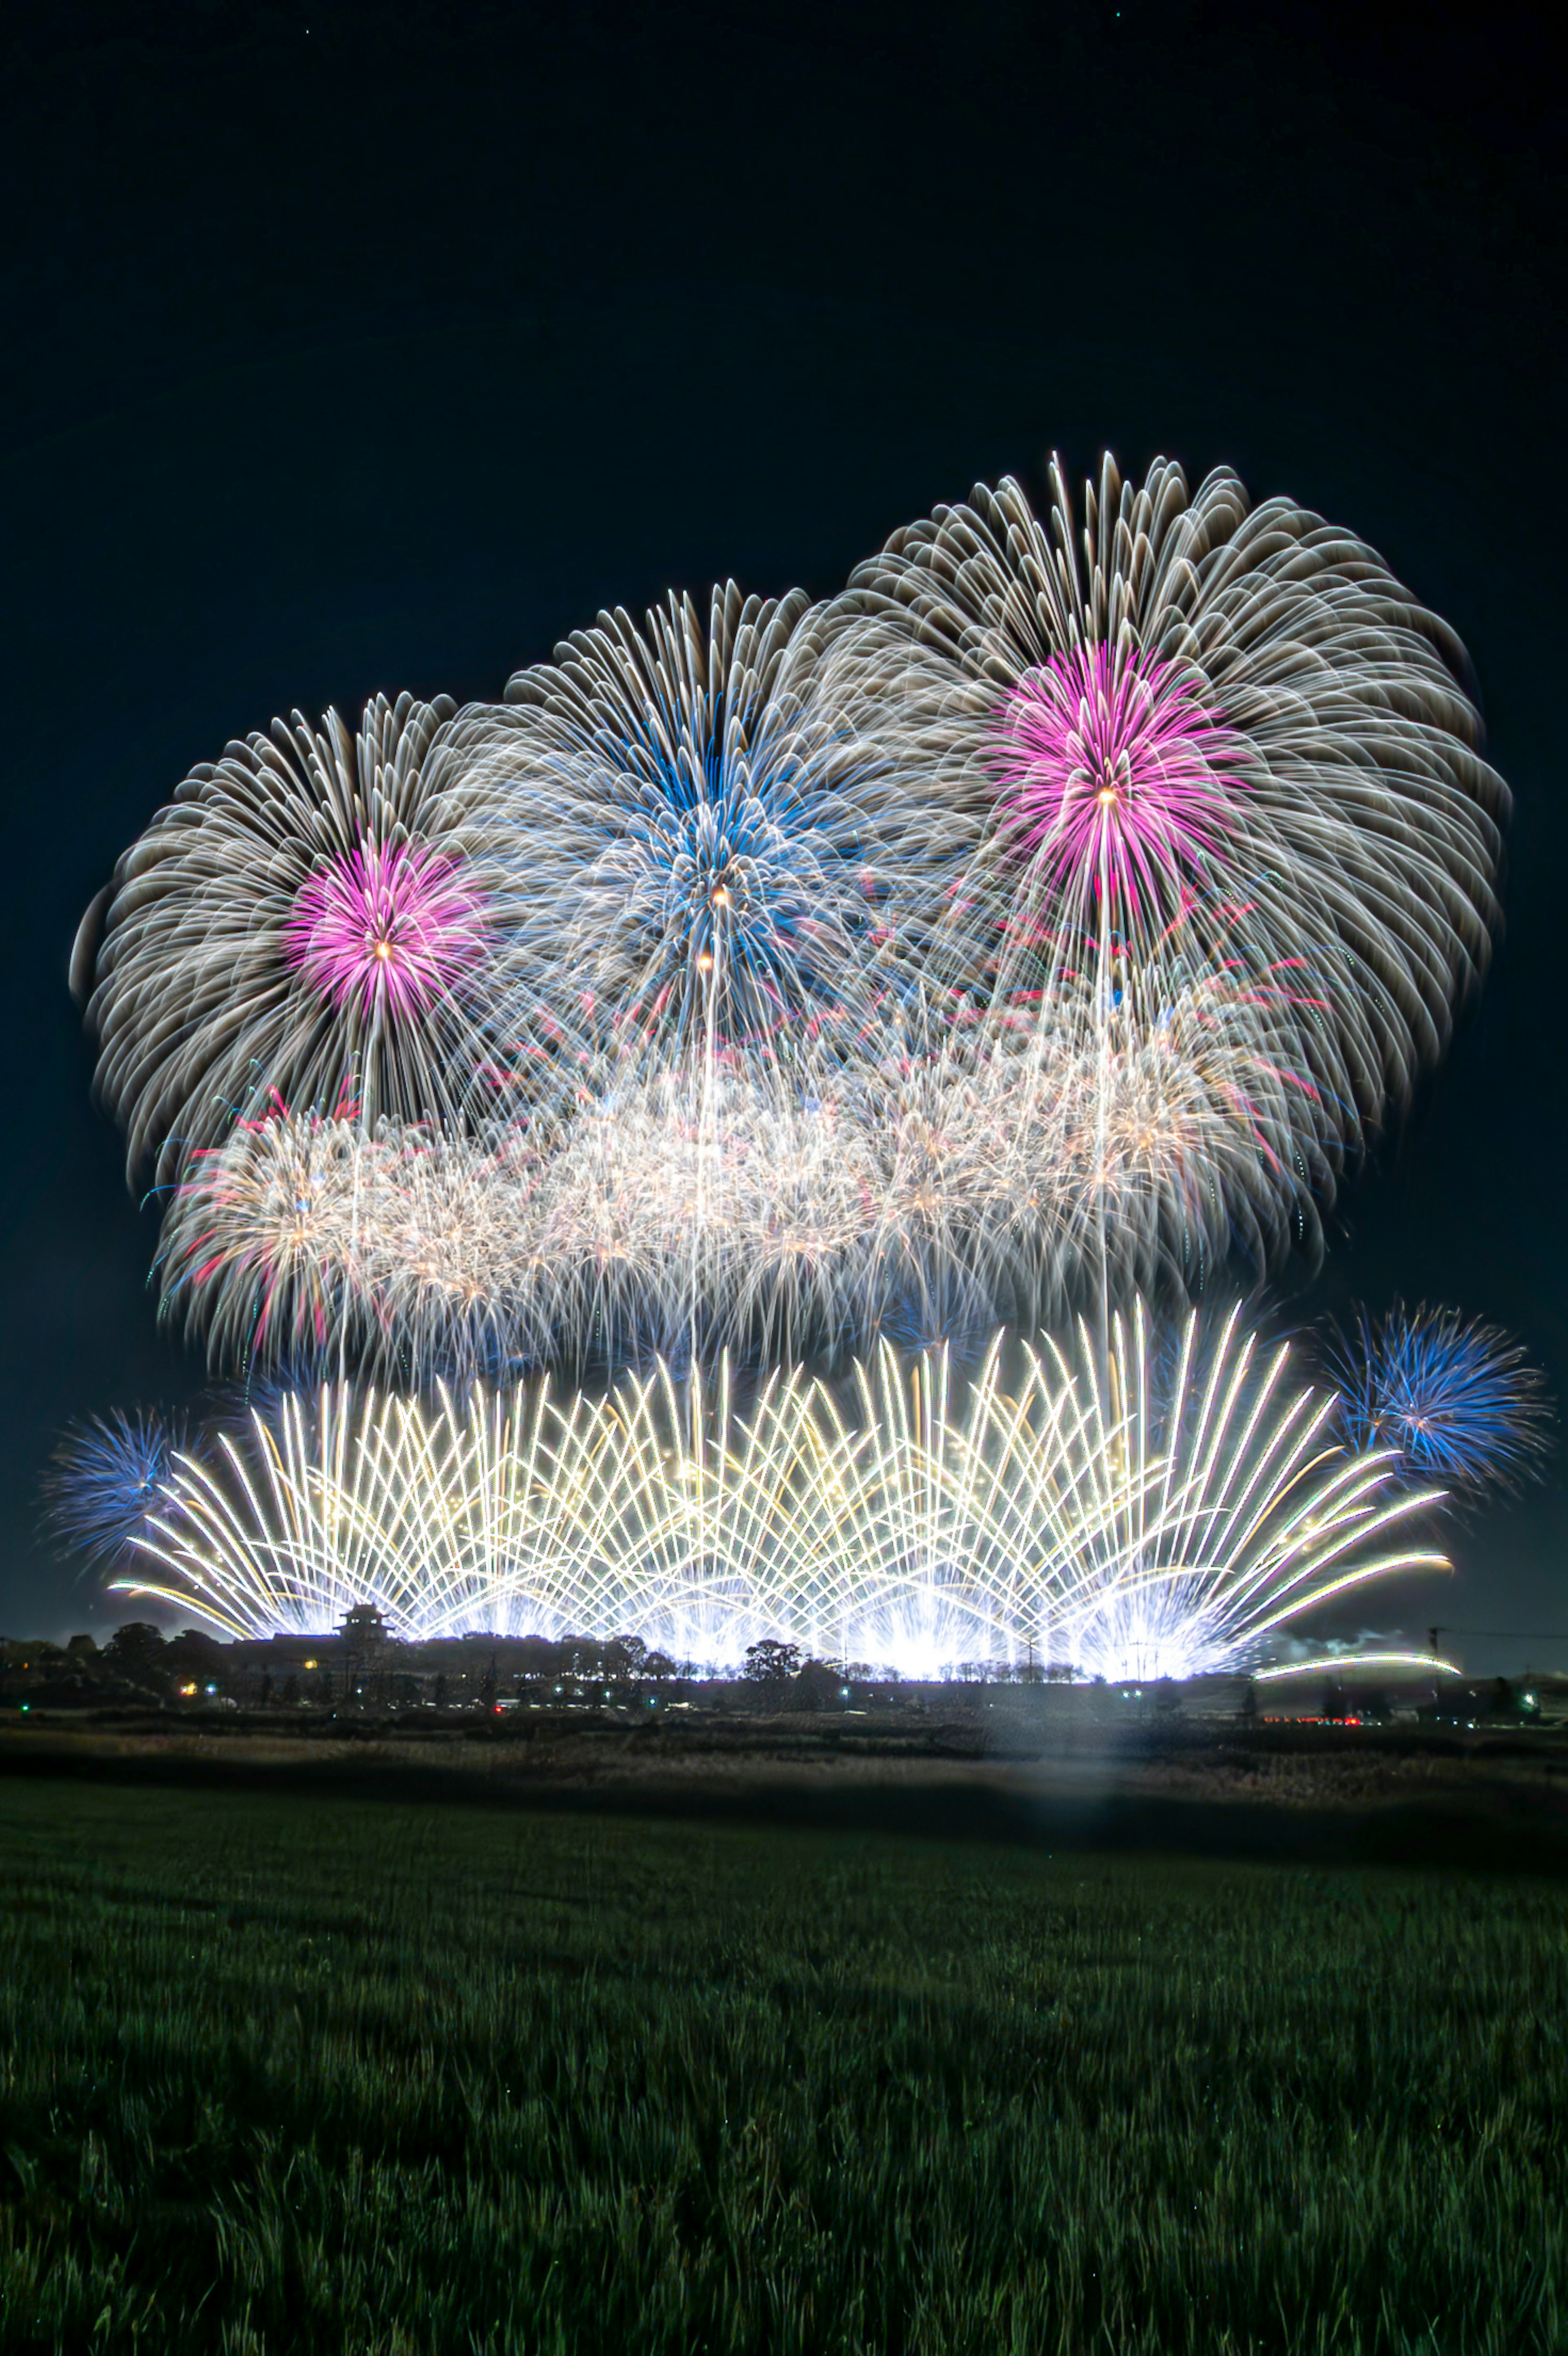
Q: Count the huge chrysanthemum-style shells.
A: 3